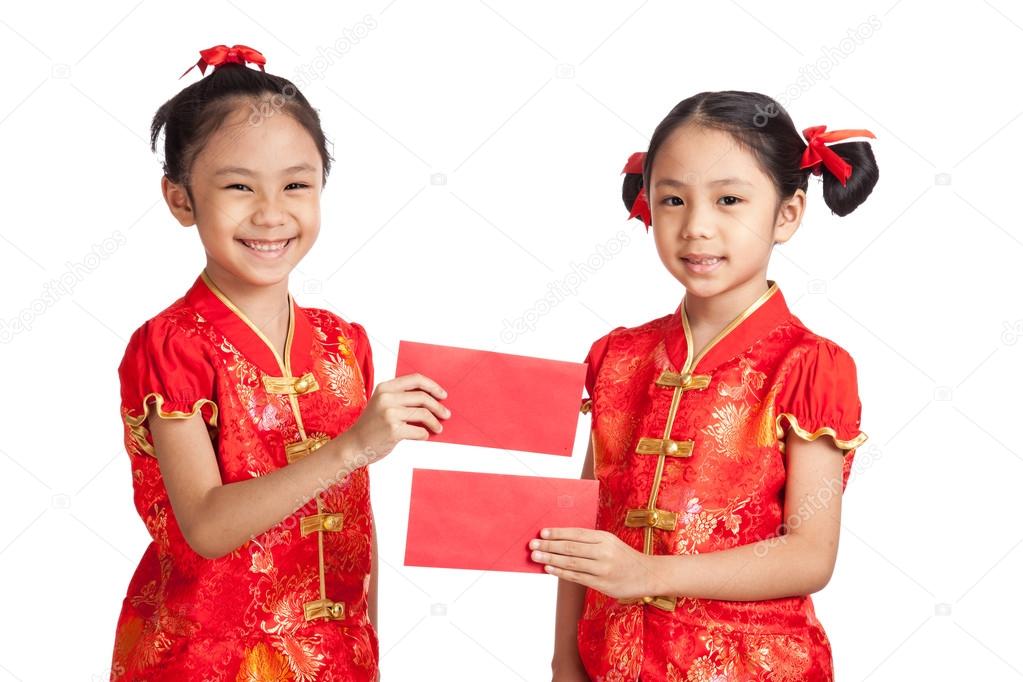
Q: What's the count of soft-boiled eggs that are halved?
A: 0